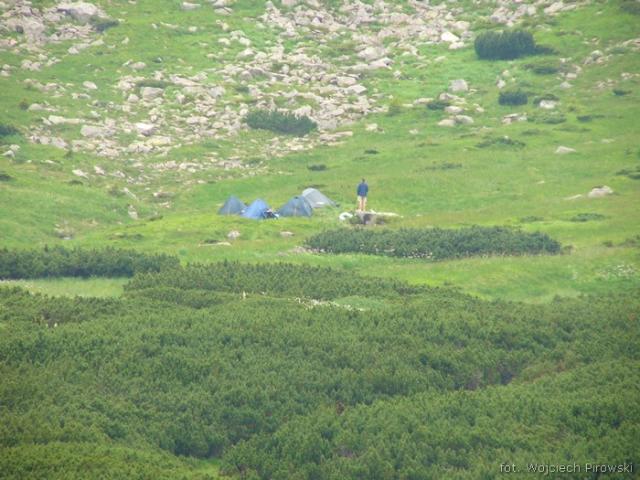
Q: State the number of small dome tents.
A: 4